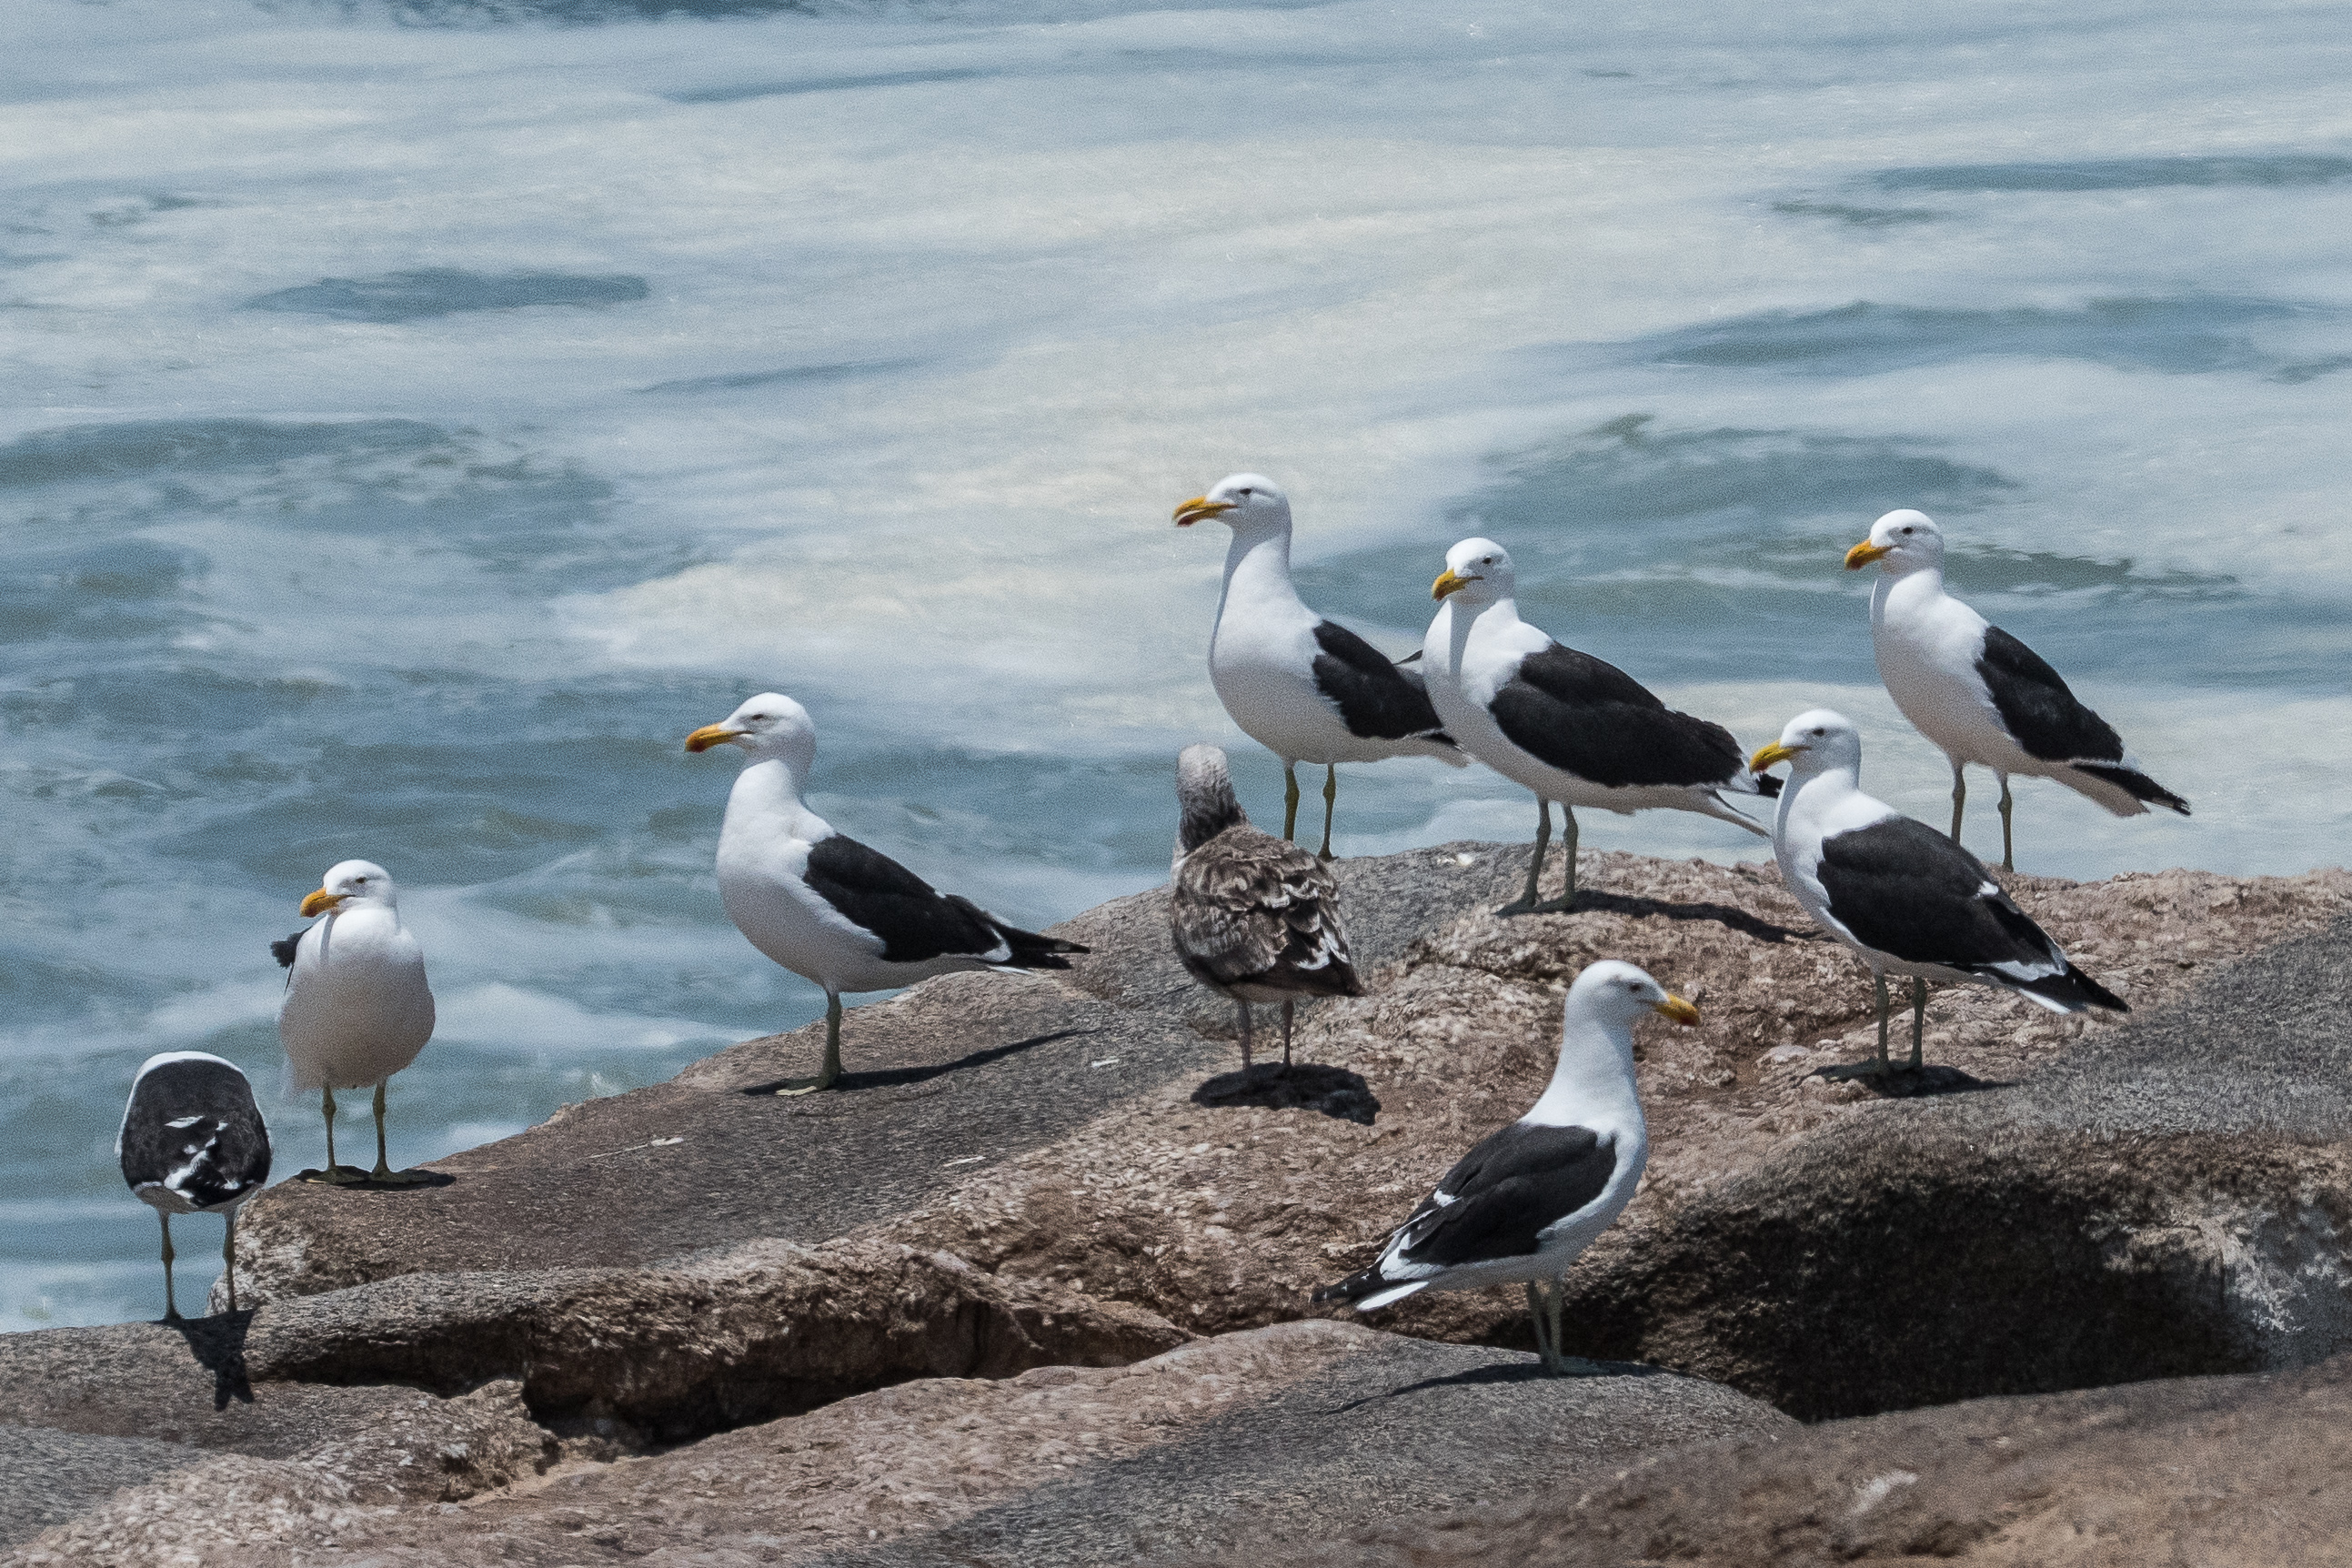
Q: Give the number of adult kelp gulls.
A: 8